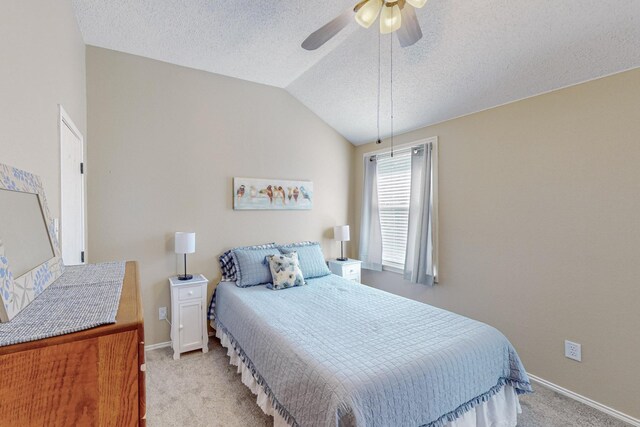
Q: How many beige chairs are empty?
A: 0